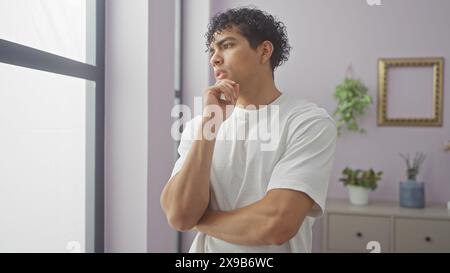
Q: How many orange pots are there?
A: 0